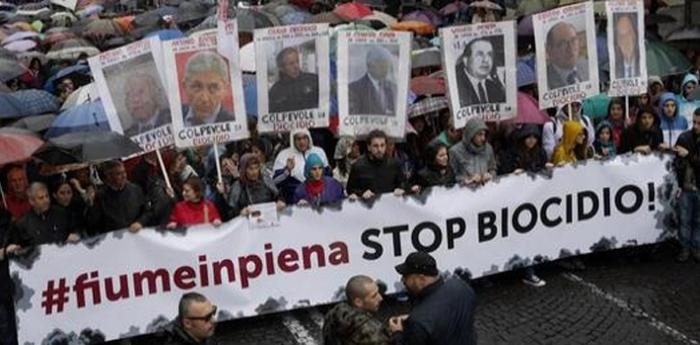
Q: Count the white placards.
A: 7